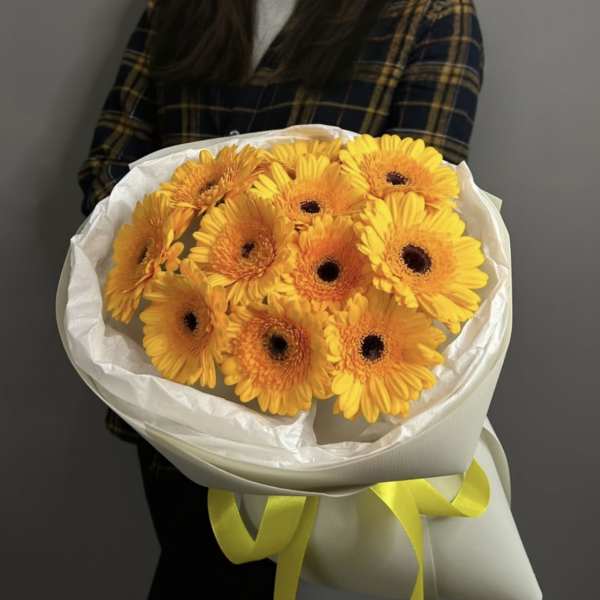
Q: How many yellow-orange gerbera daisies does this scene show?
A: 11